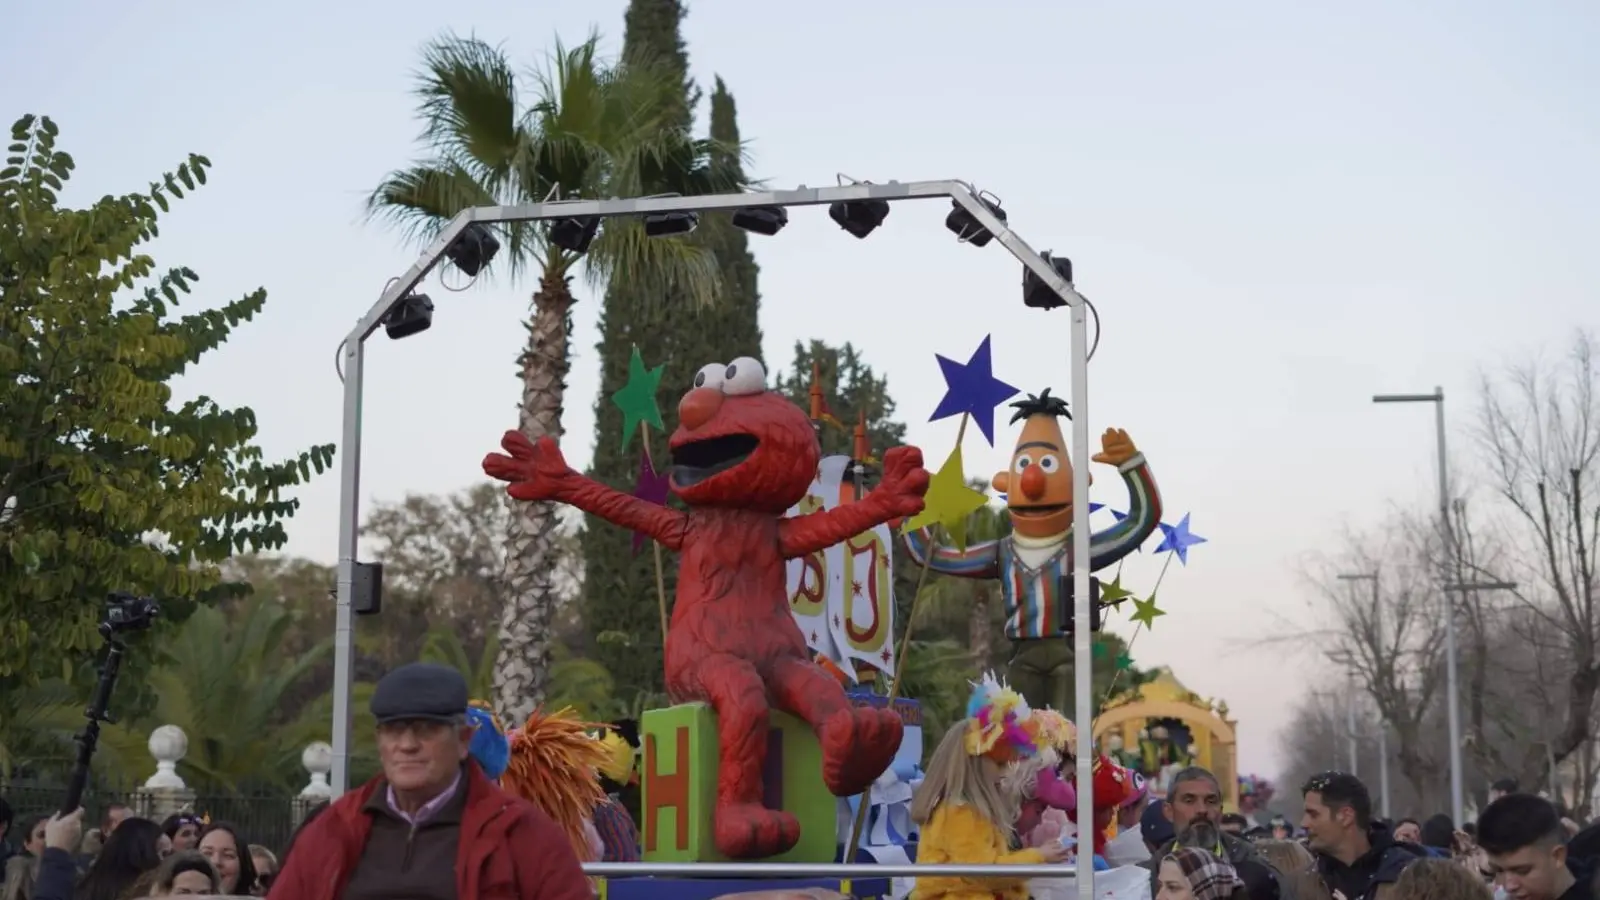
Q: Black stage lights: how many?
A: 8